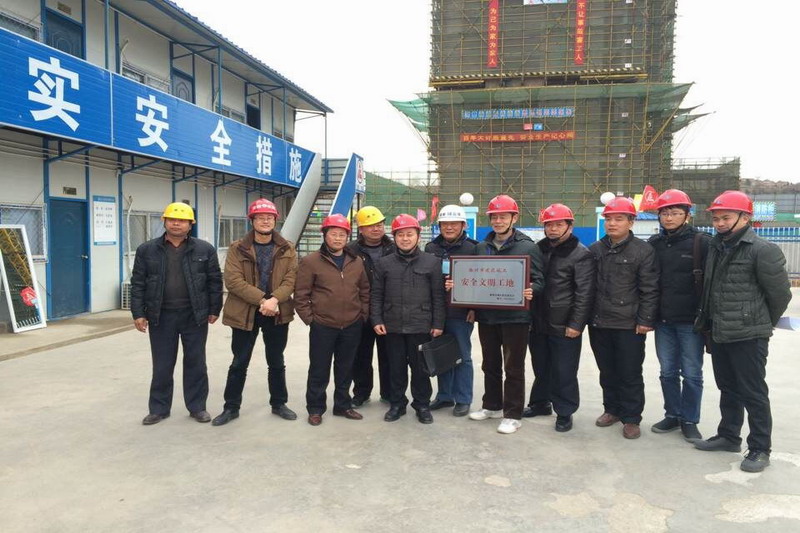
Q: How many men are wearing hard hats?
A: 11